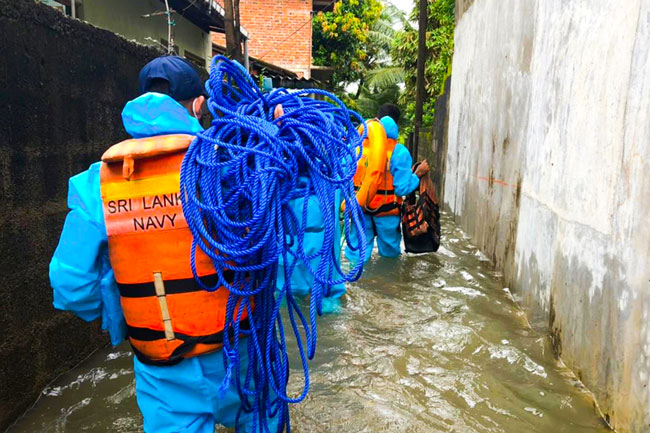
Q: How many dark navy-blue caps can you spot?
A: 1